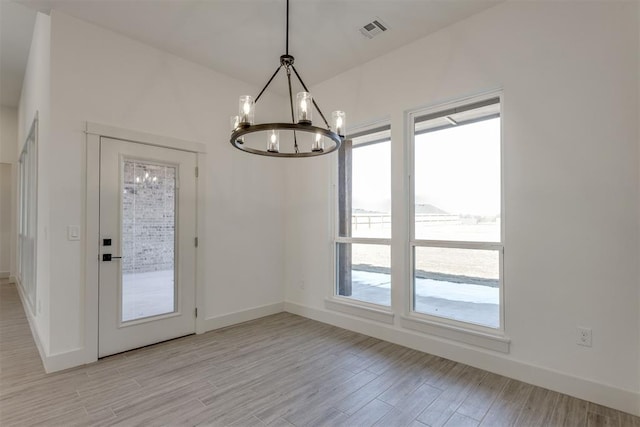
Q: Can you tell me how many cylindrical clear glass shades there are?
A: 6